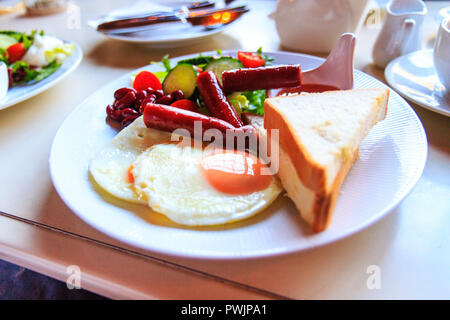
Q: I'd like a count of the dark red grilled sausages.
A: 3